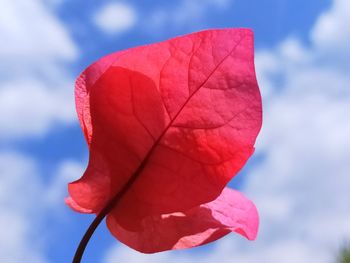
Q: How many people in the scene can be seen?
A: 0